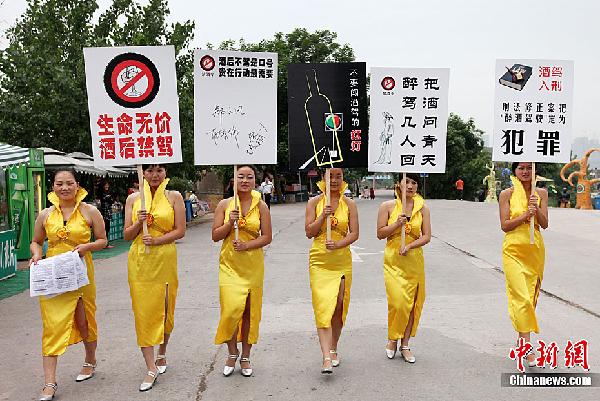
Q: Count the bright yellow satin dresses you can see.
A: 6